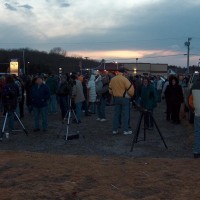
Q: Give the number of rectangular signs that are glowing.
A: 1